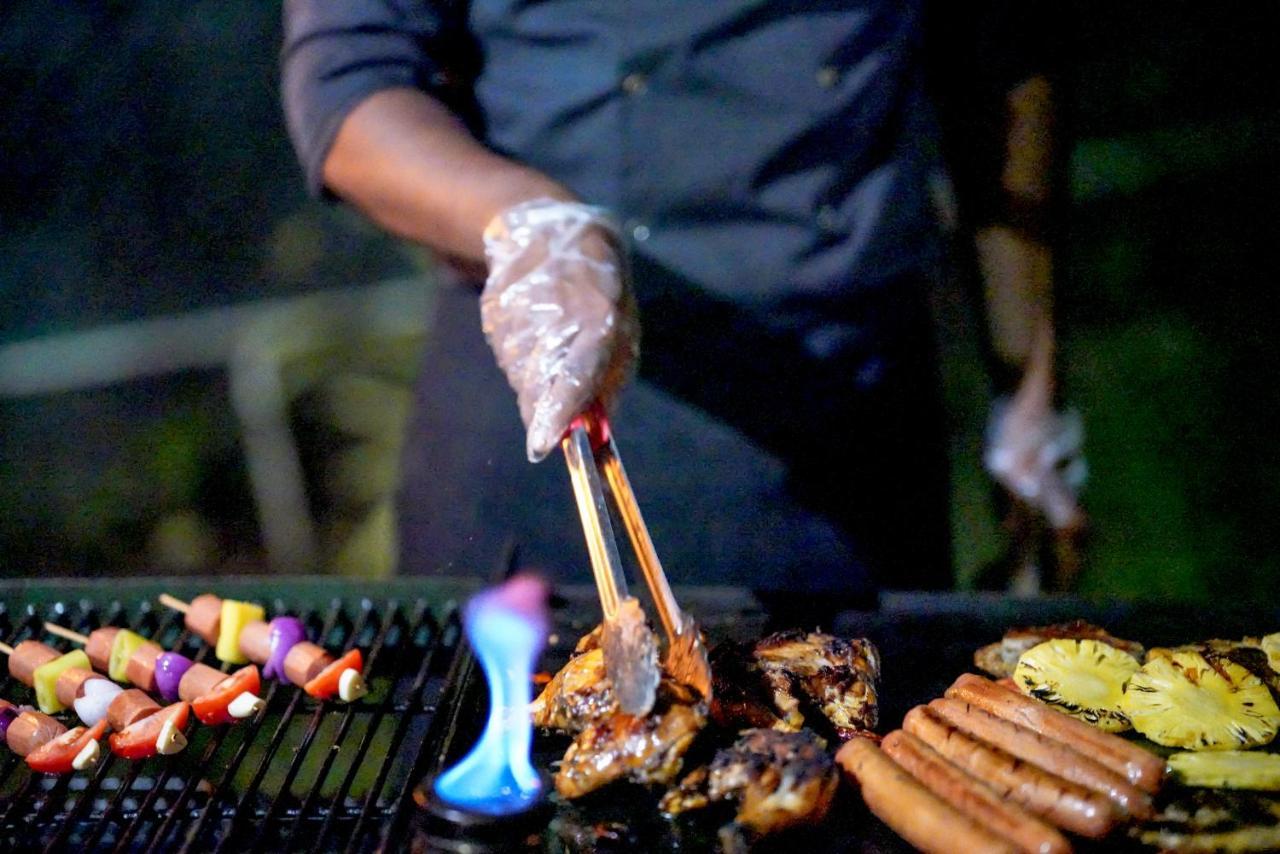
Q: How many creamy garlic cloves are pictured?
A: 4